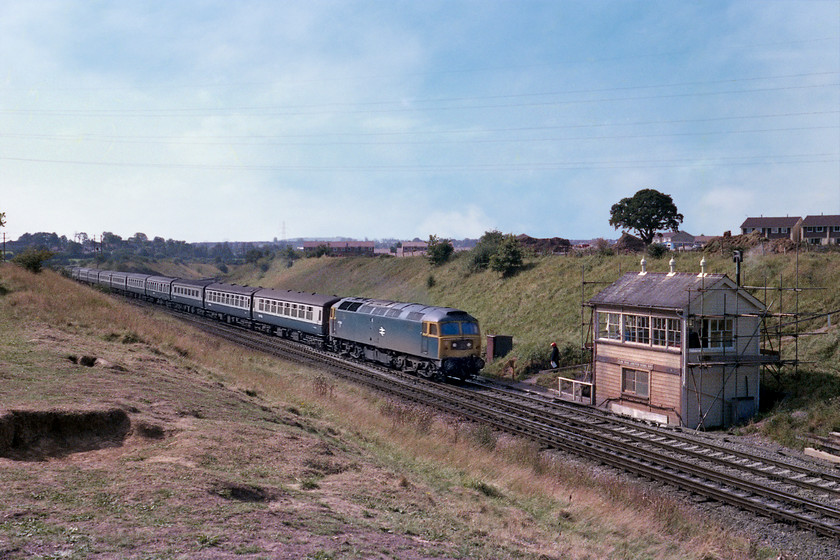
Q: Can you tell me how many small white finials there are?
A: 3